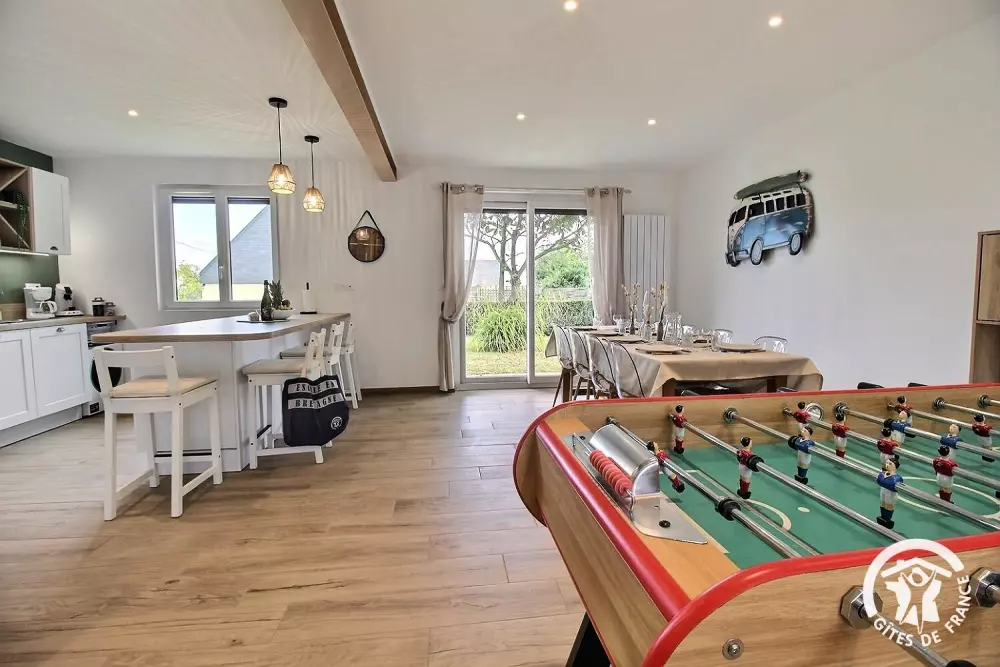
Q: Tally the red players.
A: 9